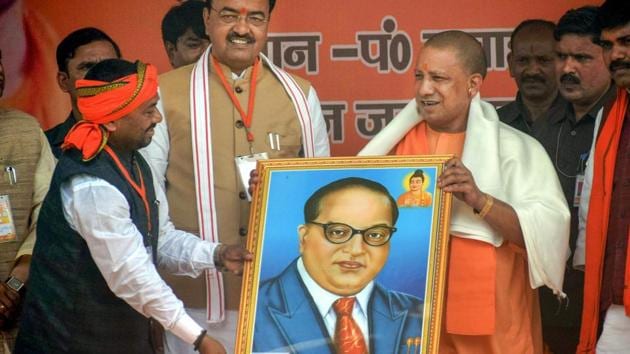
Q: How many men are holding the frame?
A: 2